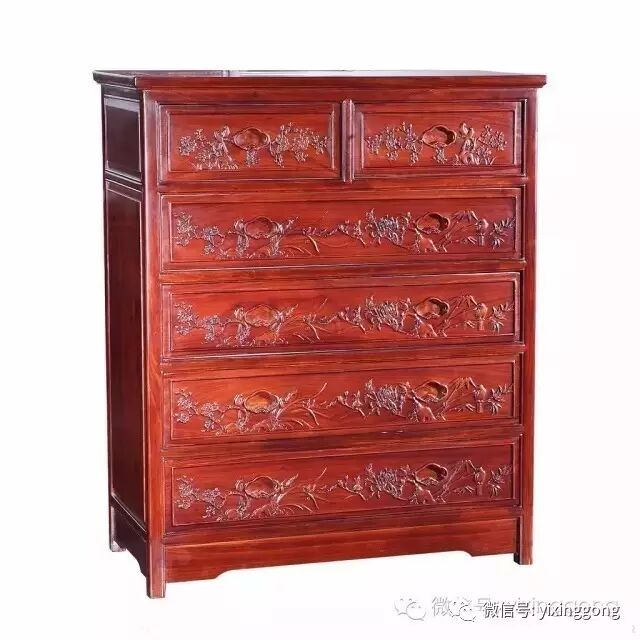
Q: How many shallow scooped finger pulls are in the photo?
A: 10